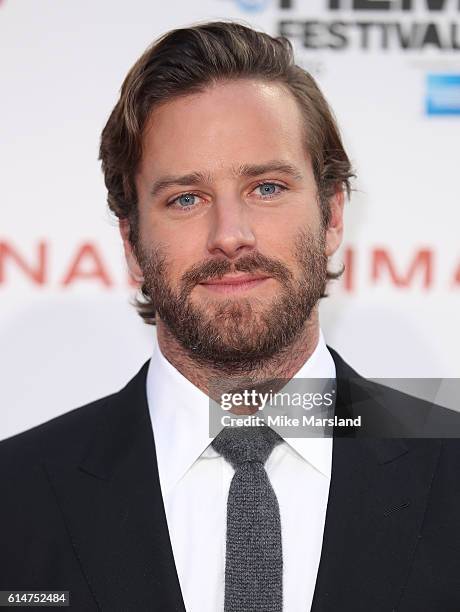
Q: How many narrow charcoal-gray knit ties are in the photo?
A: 1